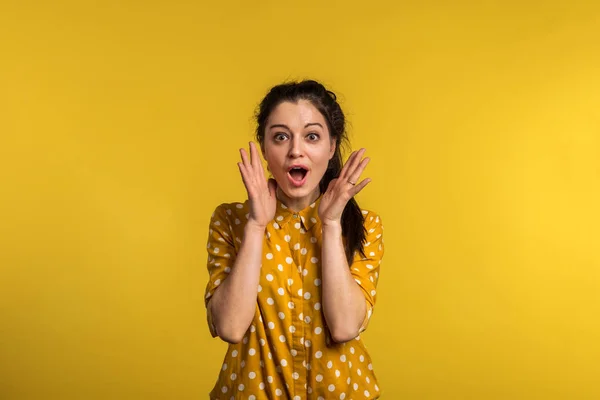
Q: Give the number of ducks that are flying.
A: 0